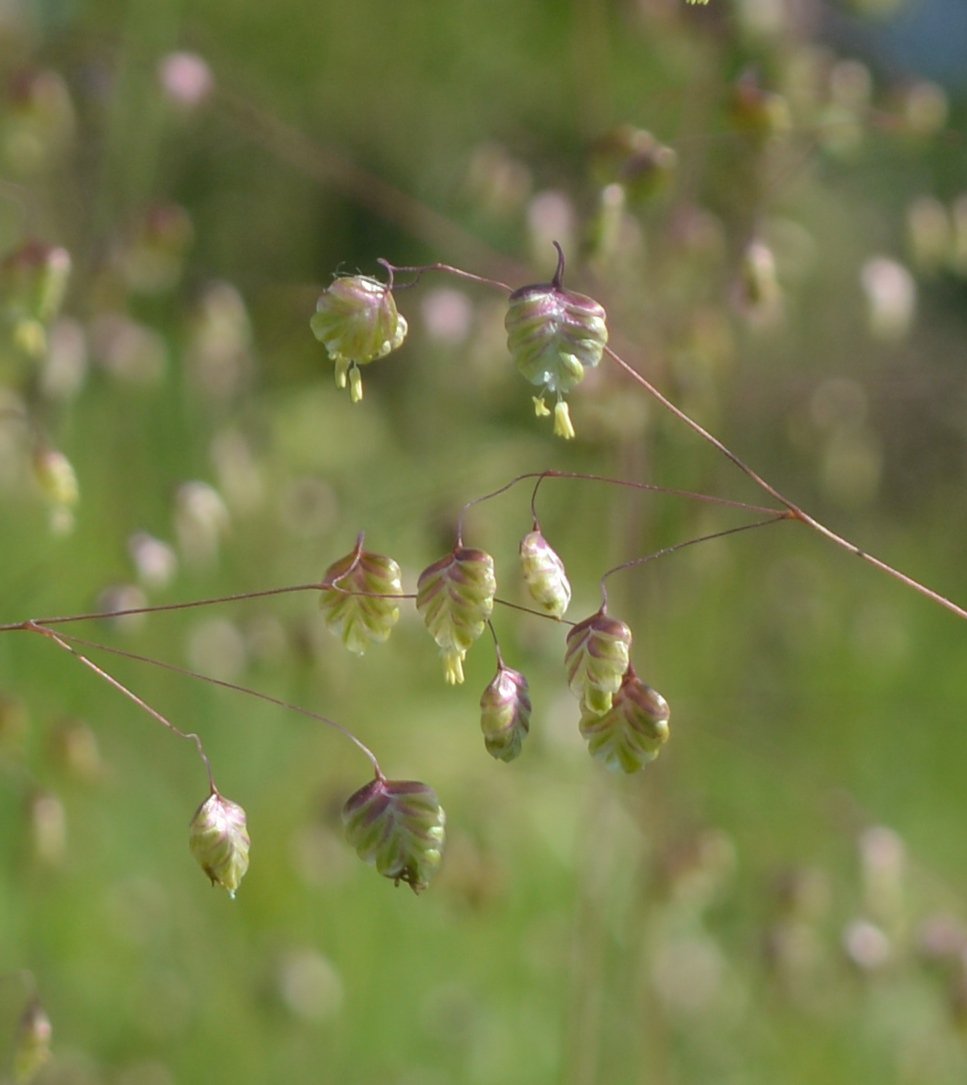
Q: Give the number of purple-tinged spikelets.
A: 10